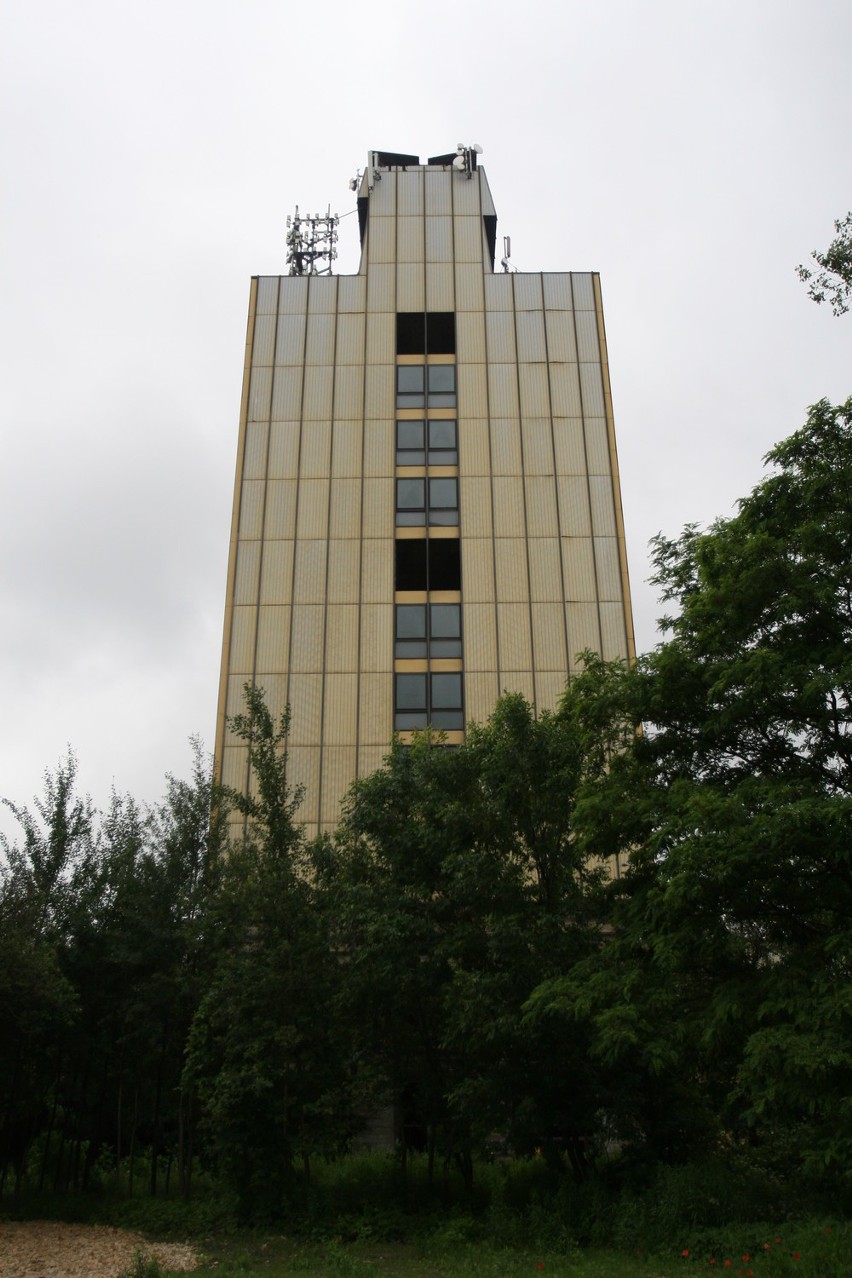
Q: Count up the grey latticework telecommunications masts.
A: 1